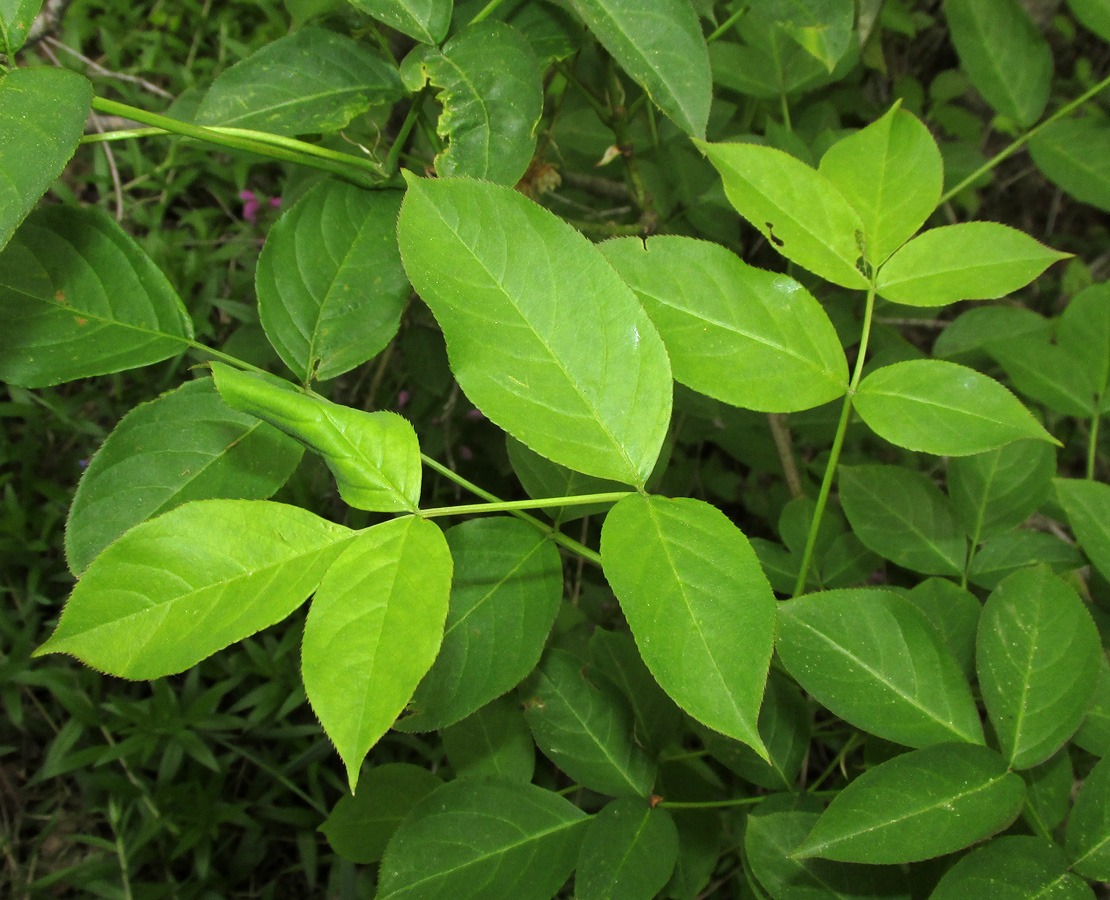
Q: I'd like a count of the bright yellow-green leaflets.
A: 10